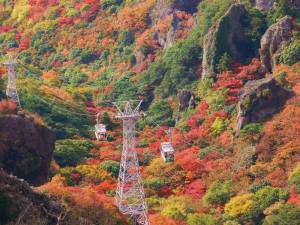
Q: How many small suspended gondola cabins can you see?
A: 2